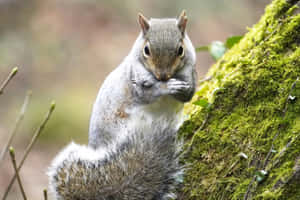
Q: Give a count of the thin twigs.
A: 5